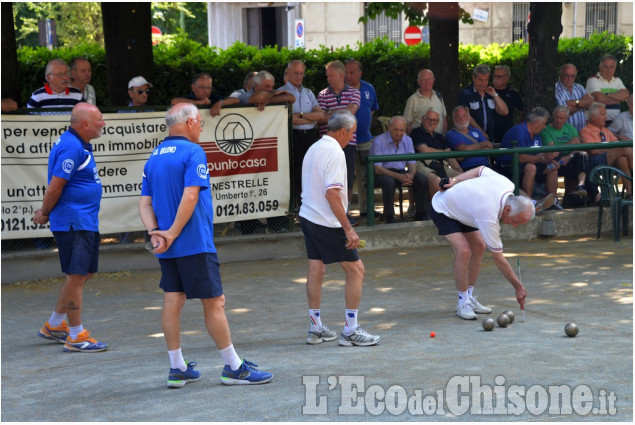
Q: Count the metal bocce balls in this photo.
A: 4